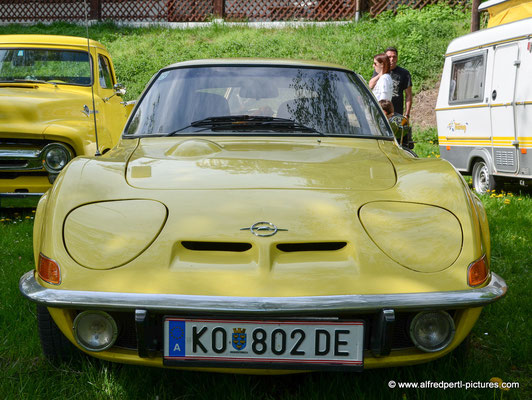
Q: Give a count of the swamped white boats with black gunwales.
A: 0